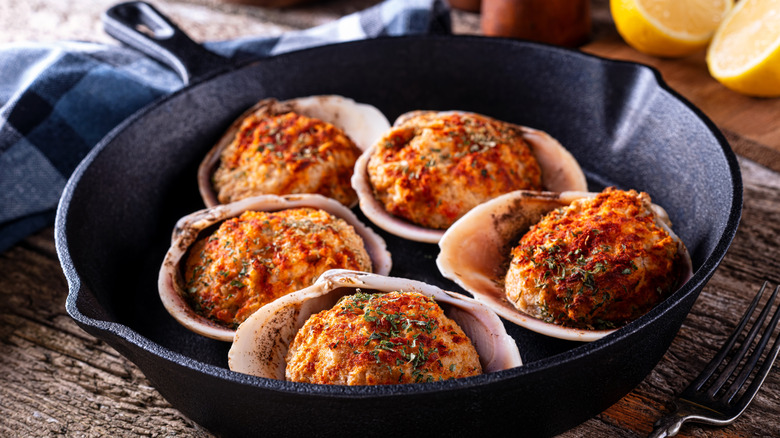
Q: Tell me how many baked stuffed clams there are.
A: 5